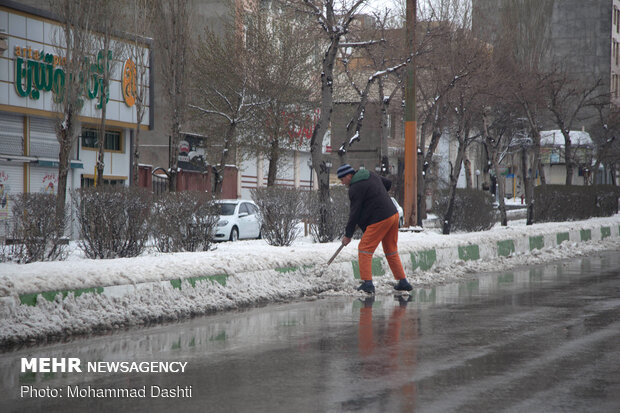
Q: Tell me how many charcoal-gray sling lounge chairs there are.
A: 0